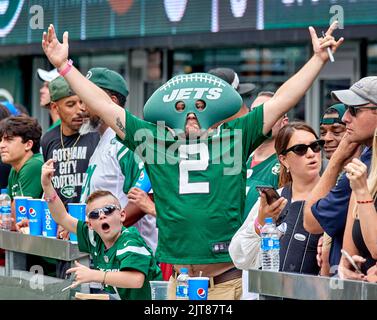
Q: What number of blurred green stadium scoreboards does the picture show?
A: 1